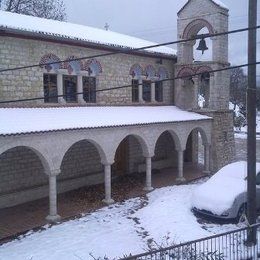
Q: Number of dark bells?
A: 1